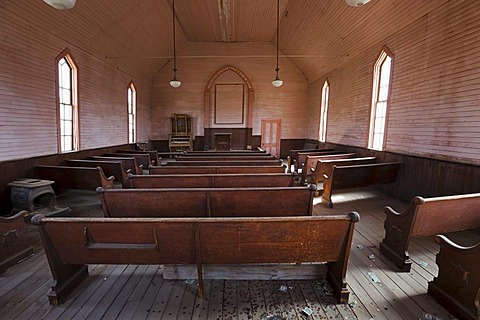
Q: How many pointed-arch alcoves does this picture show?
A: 1